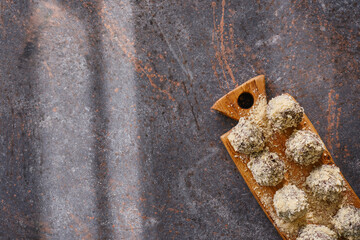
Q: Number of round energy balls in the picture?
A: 8